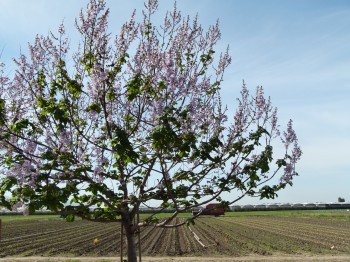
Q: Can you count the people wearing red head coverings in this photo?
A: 0